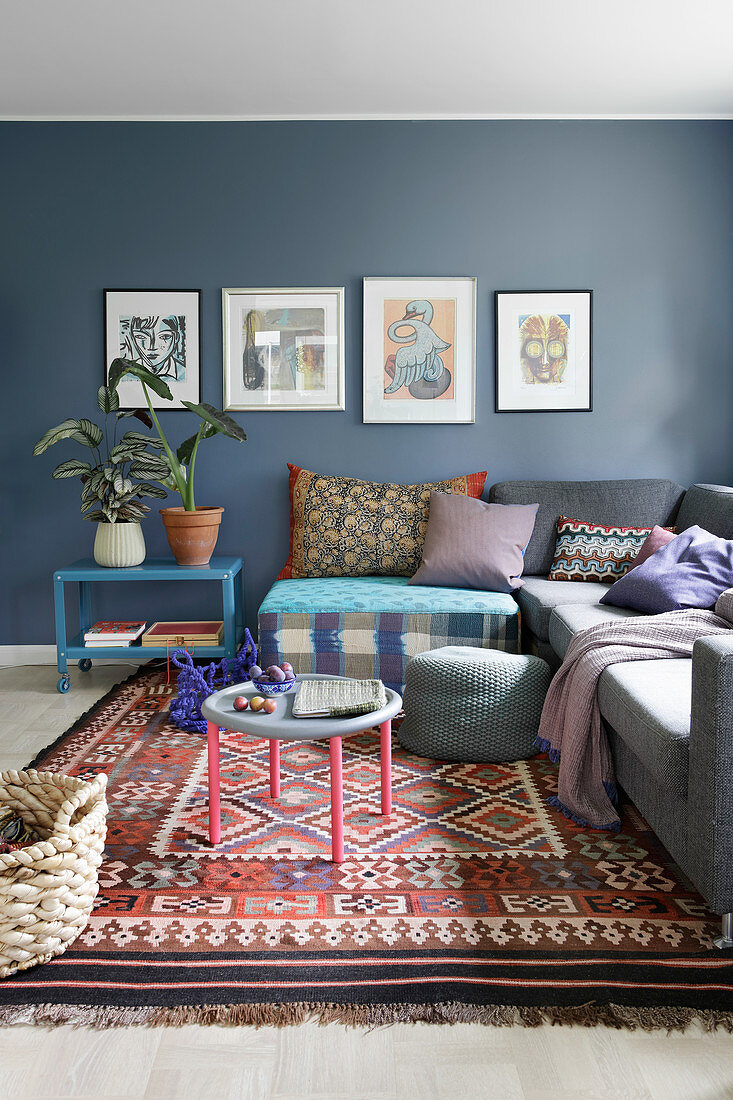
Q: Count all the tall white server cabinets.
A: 0